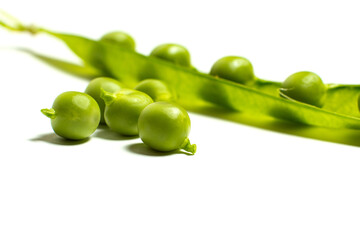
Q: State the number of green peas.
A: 9